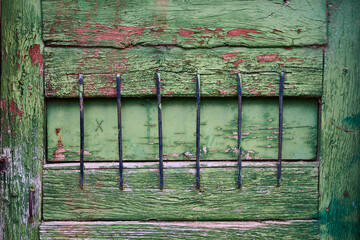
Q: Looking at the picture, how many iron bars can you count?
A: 6